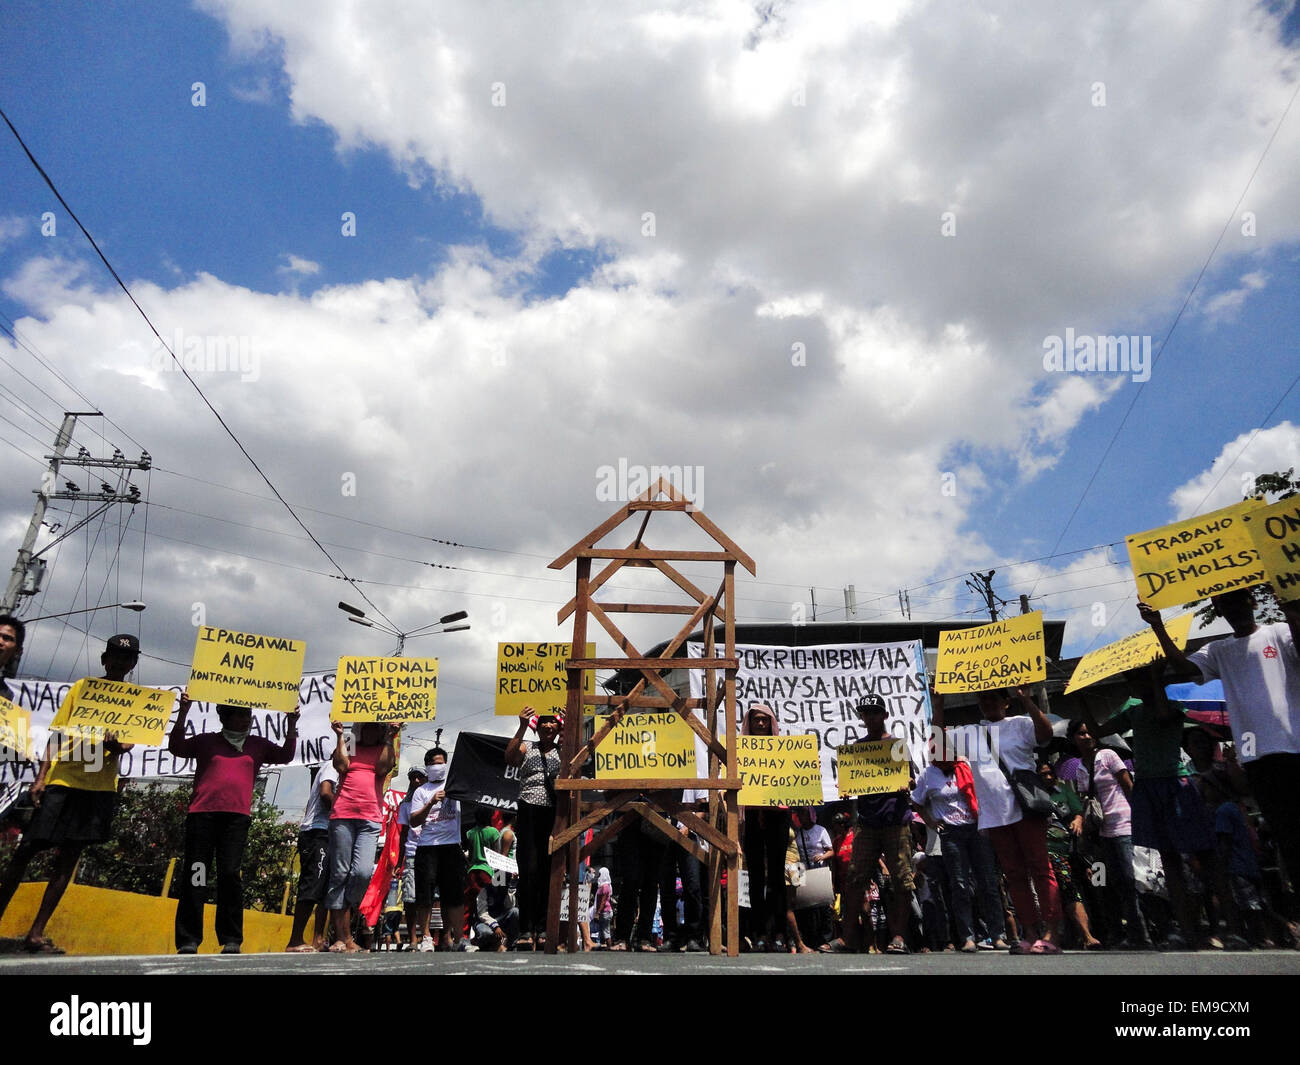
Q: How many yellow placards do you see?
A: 12